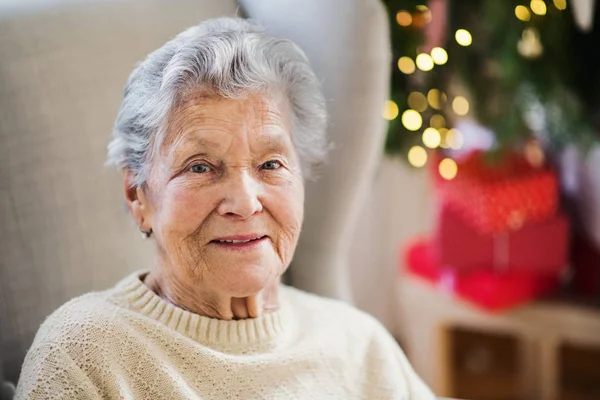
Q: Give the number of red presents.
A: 2